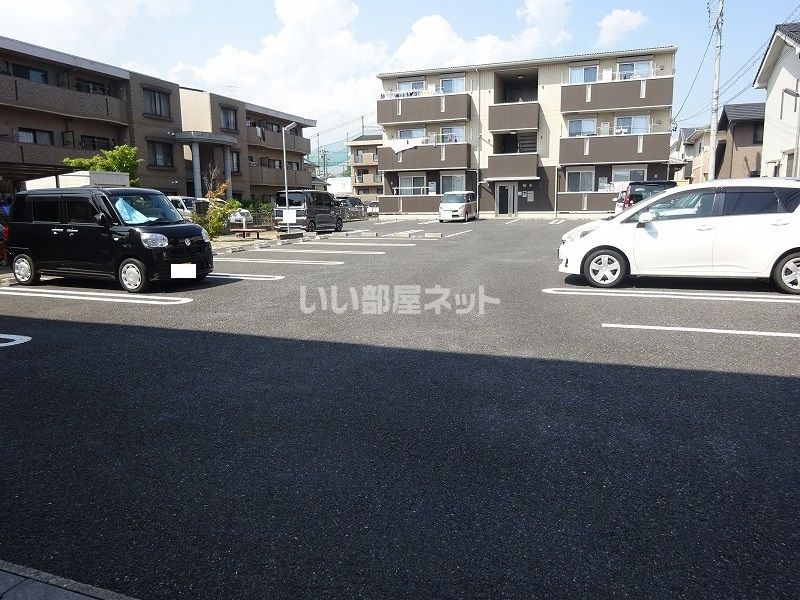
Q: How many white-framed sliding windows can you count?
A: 12